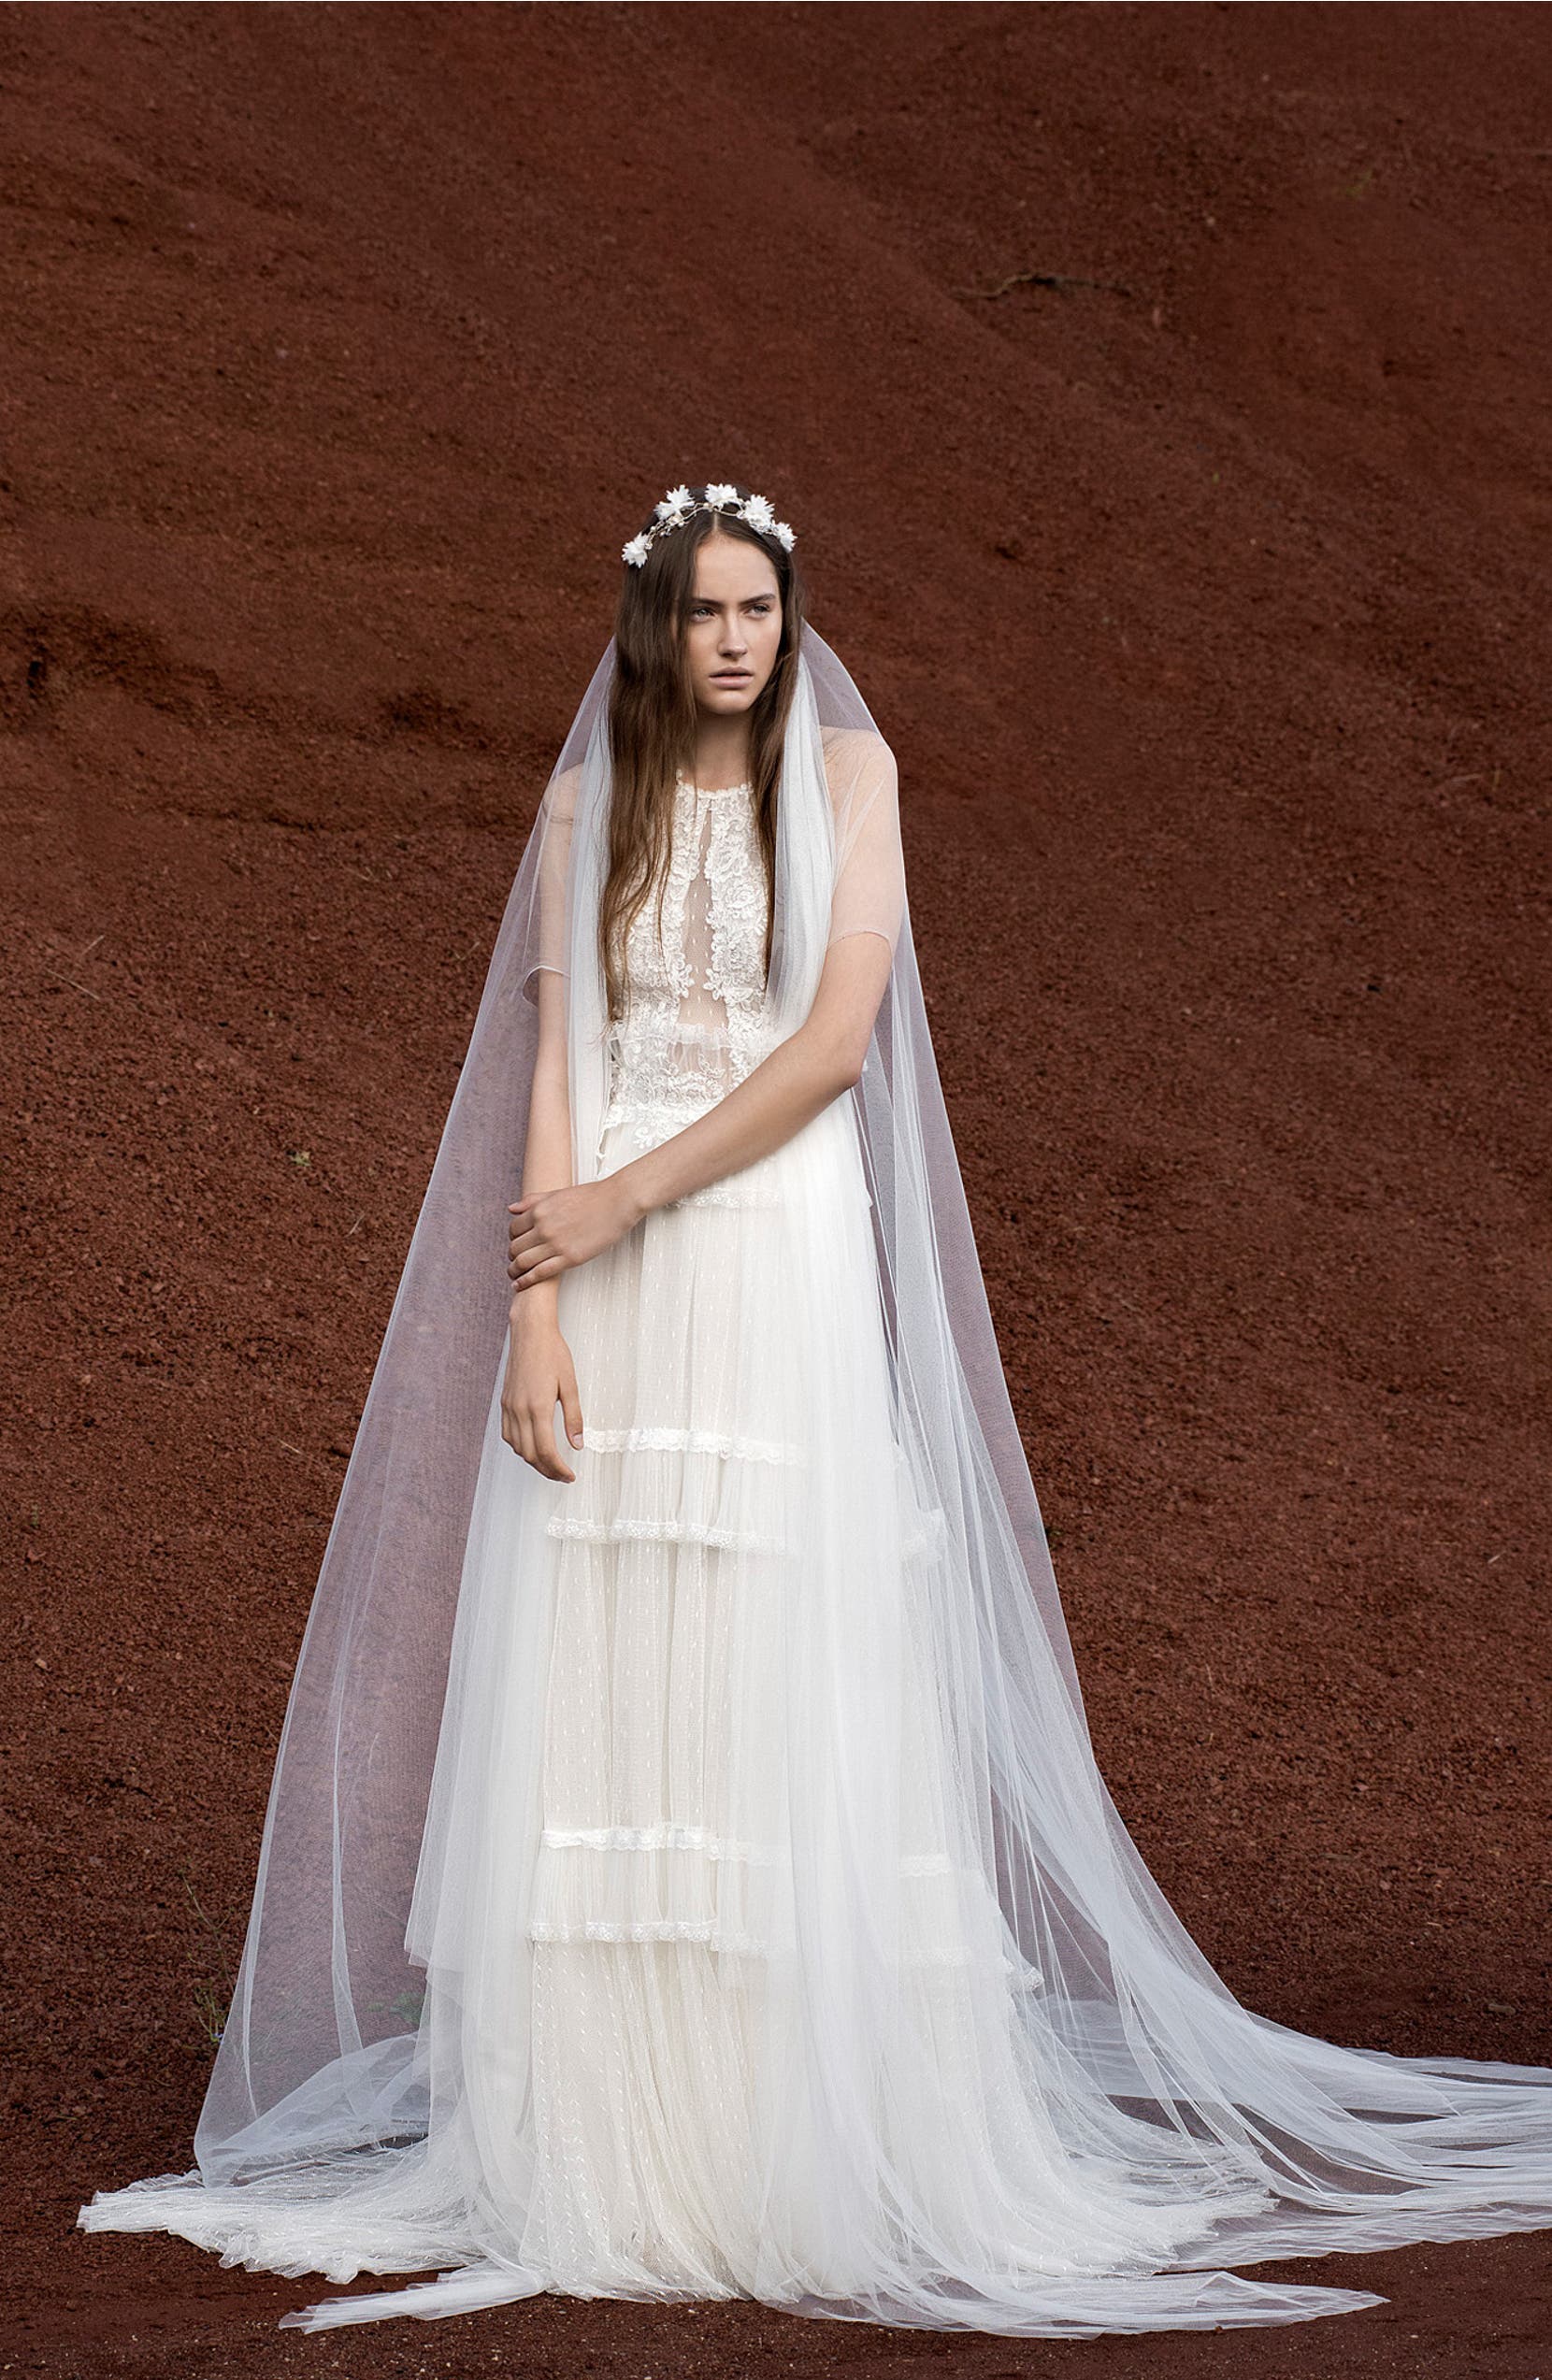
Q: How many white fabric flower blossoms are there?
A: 5